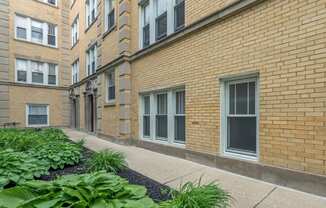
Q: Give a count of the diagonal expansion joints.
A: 2